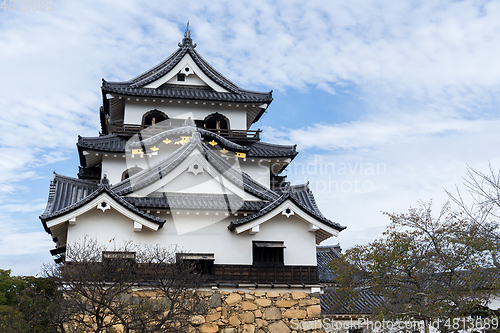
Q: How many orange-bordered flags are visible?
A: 0